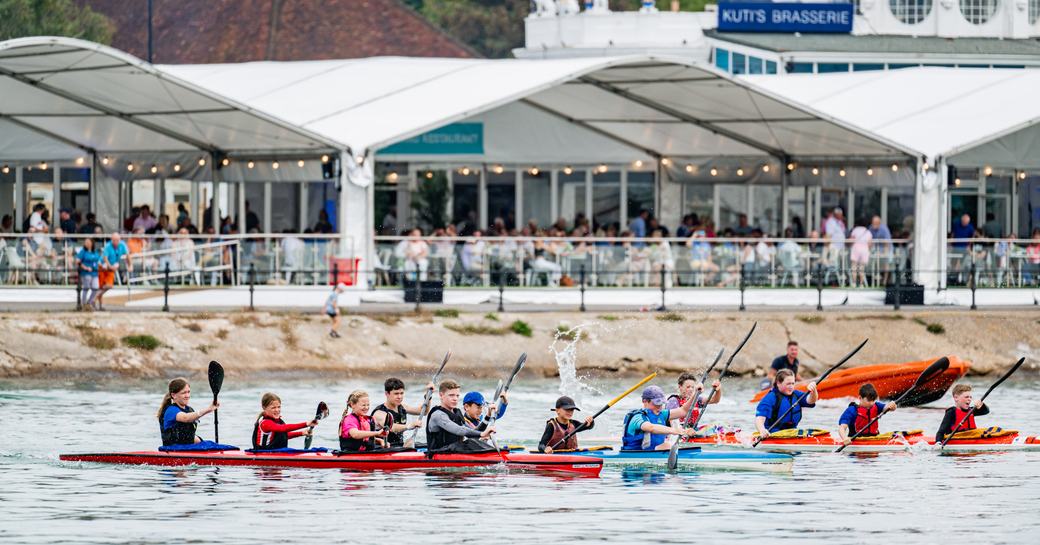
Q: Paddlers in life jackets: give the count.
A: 12